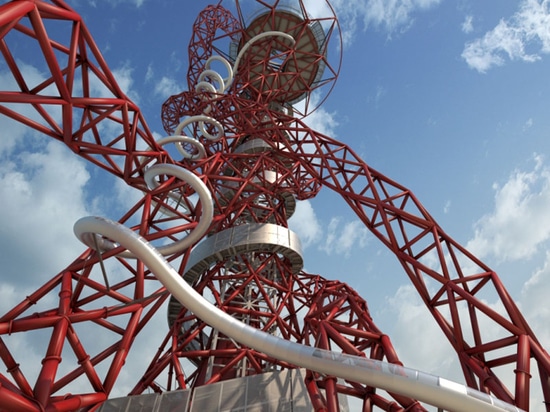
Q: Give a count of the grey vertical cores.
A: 1